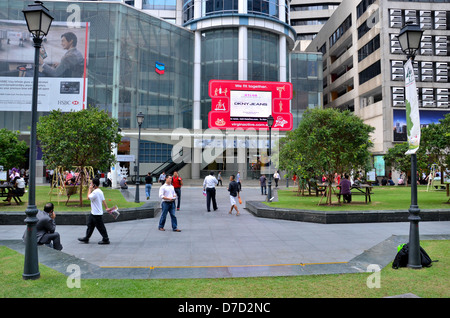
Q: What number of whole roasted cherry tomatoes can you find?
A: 0